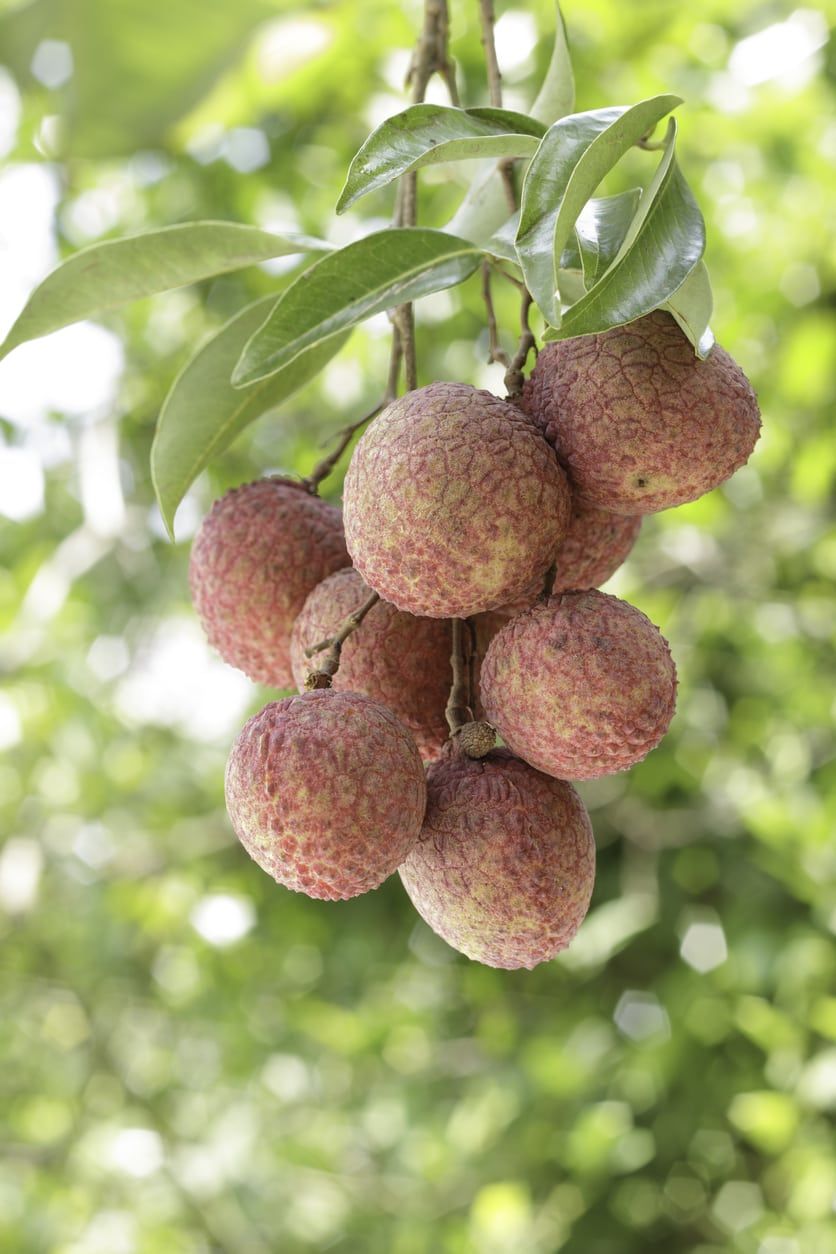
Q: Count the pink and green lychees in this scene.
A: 8